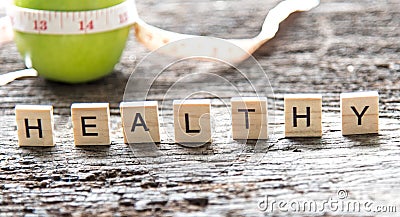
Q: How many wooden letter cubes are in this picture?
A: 7